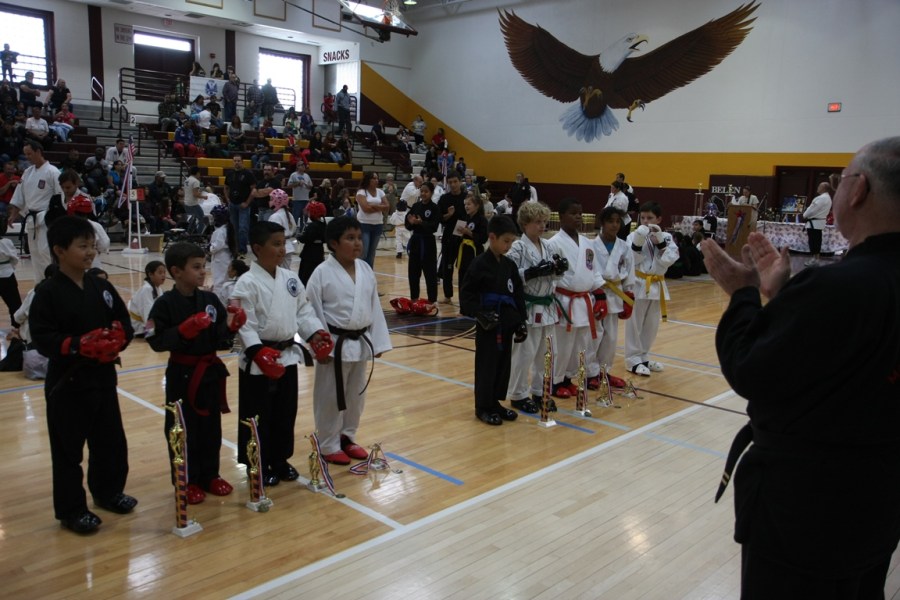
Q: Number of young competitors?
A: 9